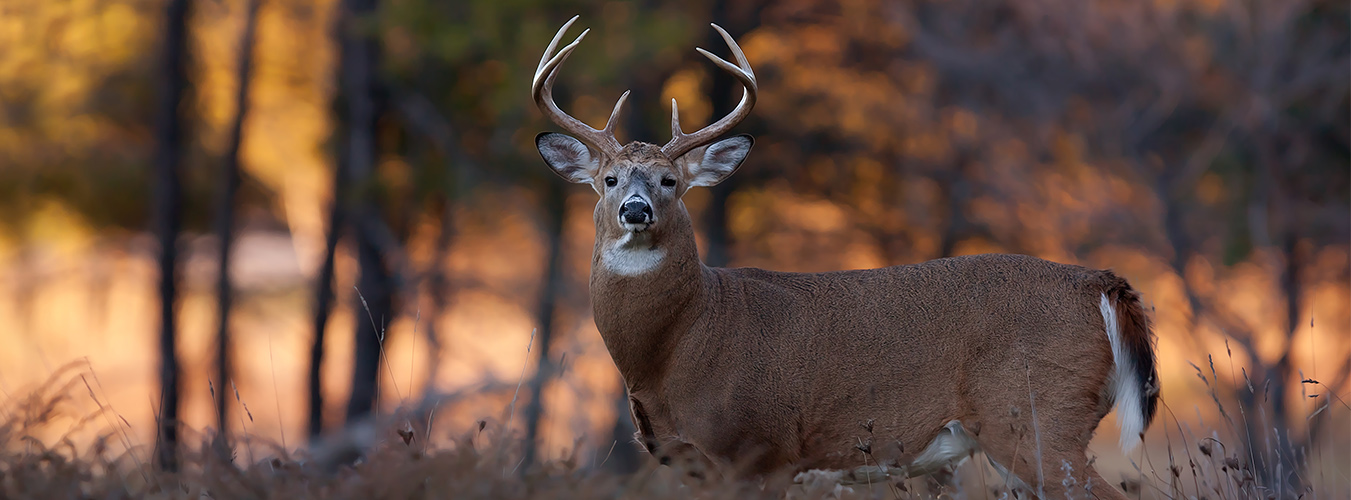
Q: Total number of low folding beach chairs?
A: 0